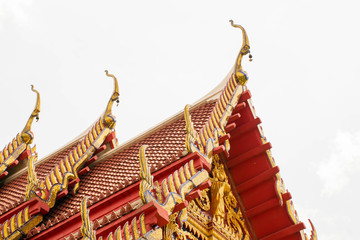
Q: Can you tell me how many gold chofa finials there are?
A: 3